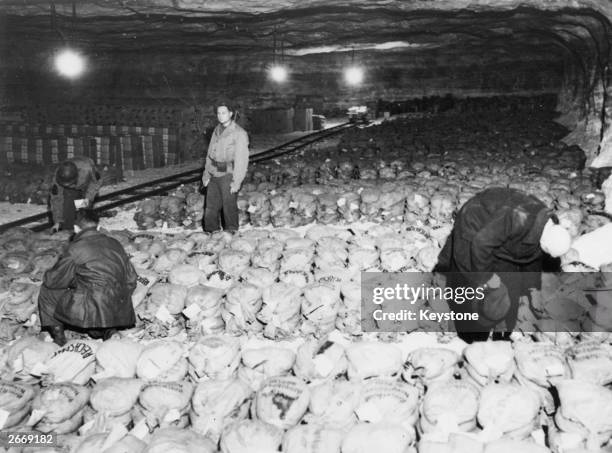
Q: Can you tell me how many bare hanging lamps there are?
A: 3